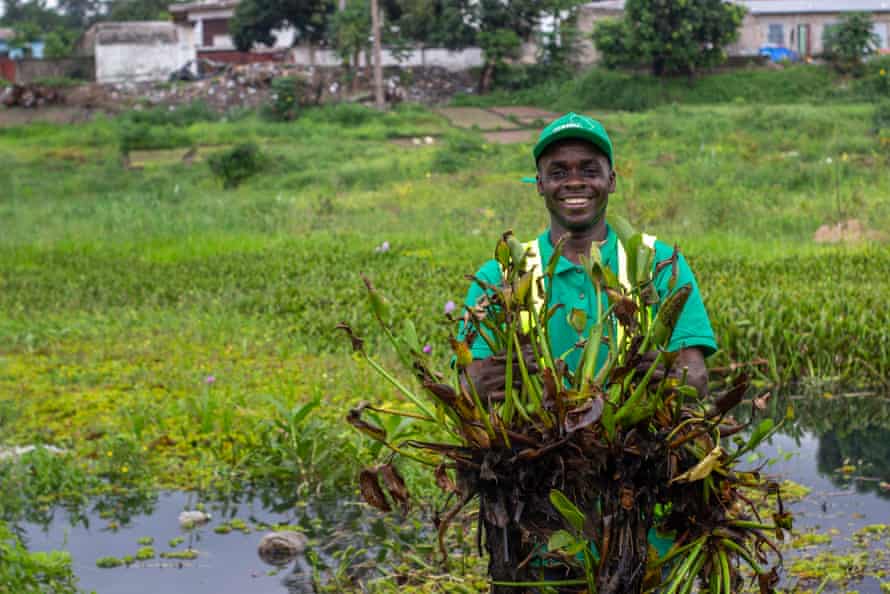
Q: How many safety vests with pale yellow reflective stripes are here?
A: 1